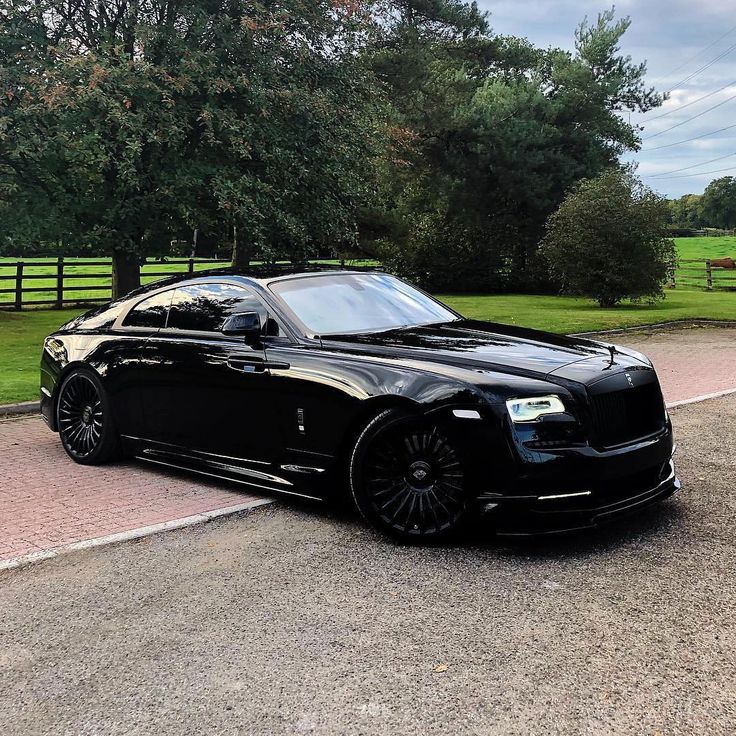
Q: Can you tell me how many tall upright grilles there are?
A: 1